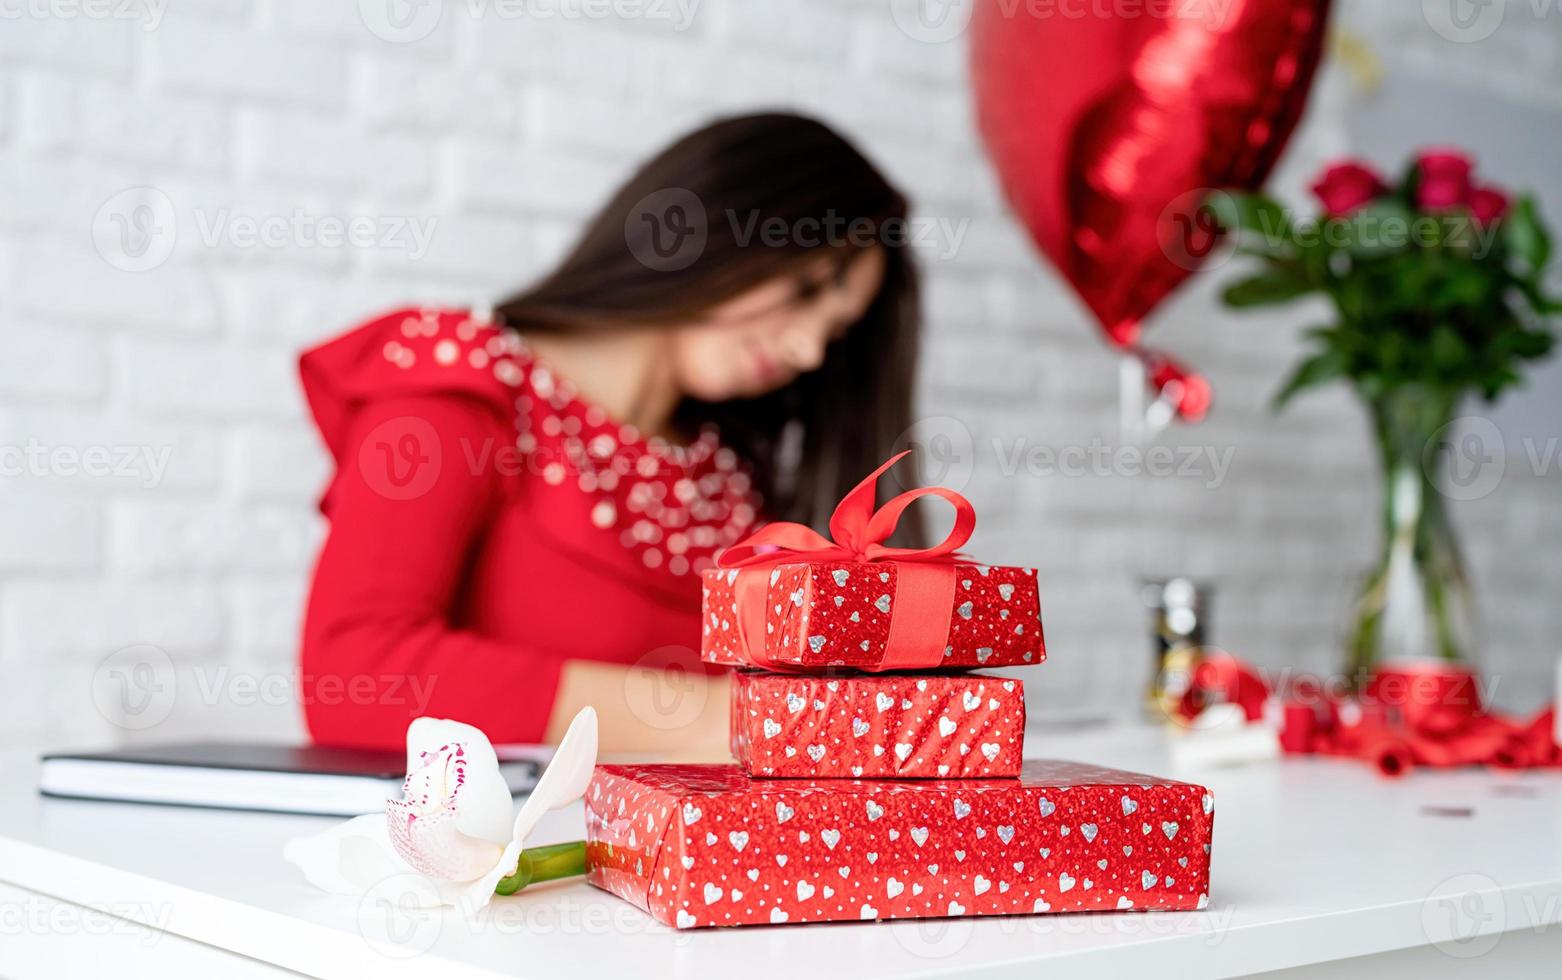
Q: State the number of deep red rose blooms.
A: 3